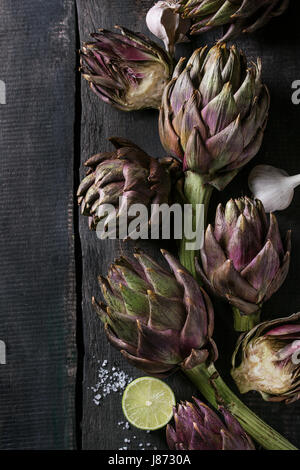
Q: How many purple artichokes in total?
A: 8